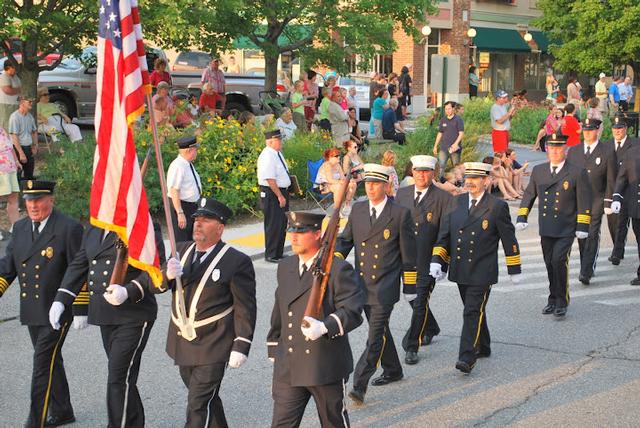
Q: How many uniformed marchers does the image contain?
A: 11